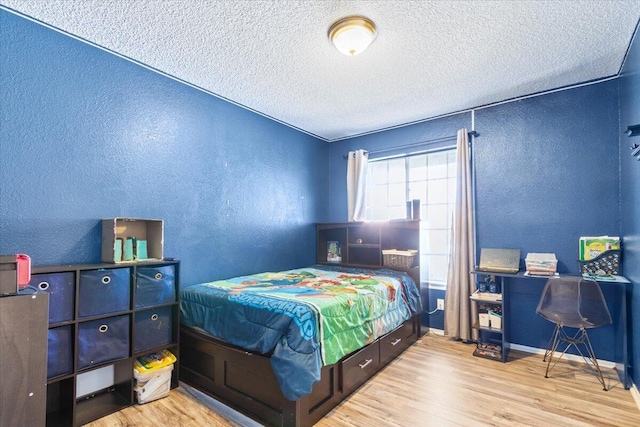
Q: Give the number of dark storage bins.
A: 6